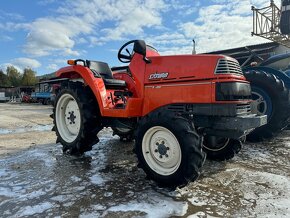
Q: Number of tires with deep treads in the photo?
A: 5